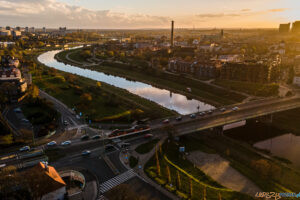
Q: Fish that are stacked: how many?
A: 0